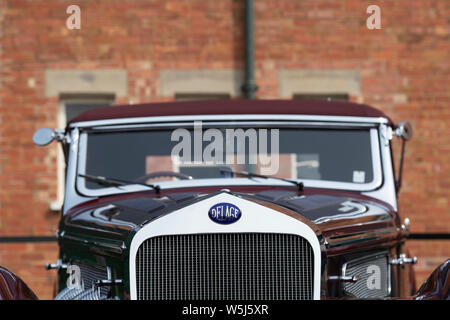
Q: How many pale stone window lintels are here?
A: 3